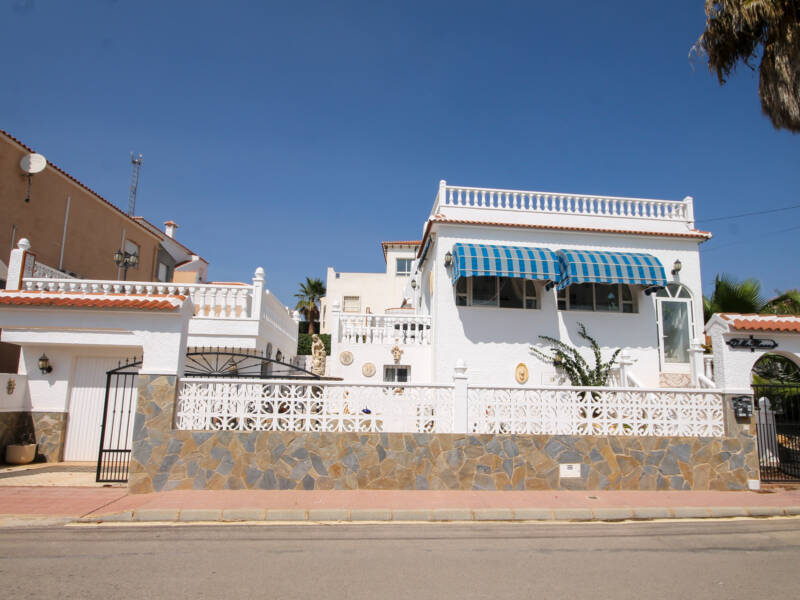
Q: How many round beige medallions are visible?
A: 2